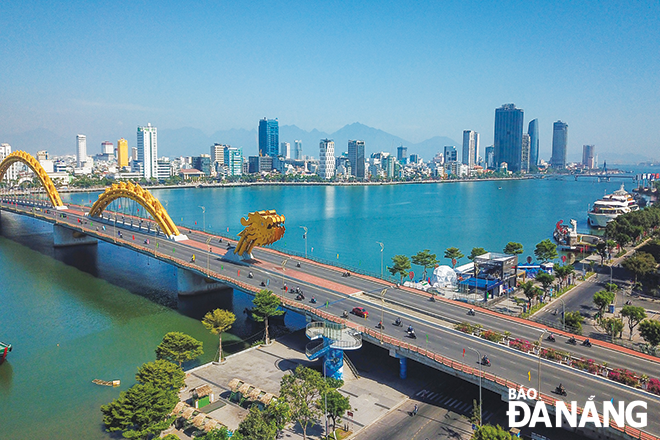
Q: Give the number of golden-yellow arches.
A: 2